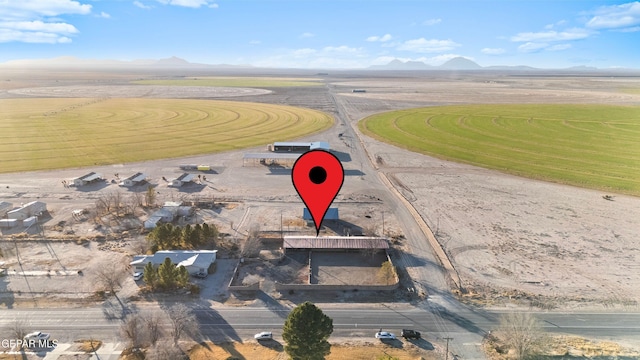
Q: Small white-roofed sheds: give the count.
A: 3